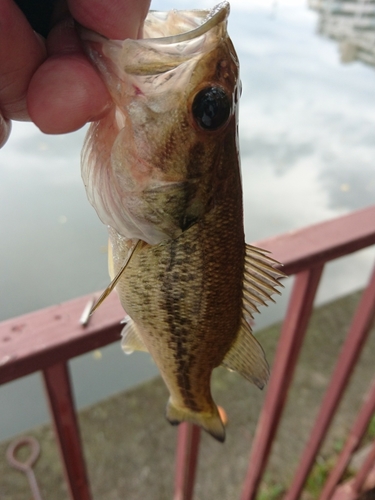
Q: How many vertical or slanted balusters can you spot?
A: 6